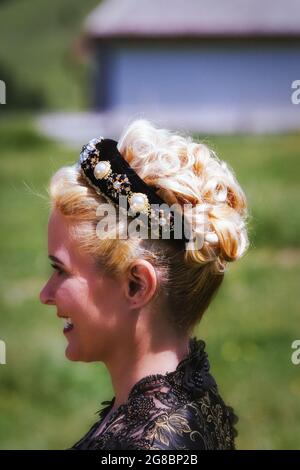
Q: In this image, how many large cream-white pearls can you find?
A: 2